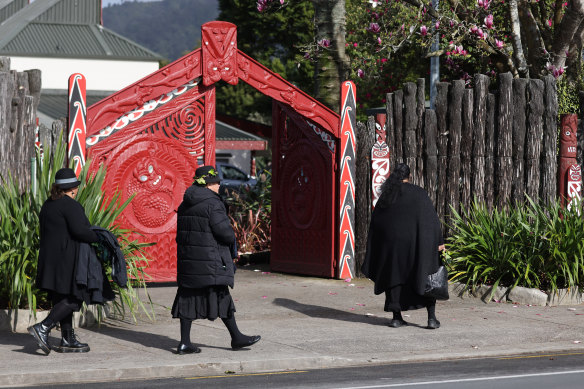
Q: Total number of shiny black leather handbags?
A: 1